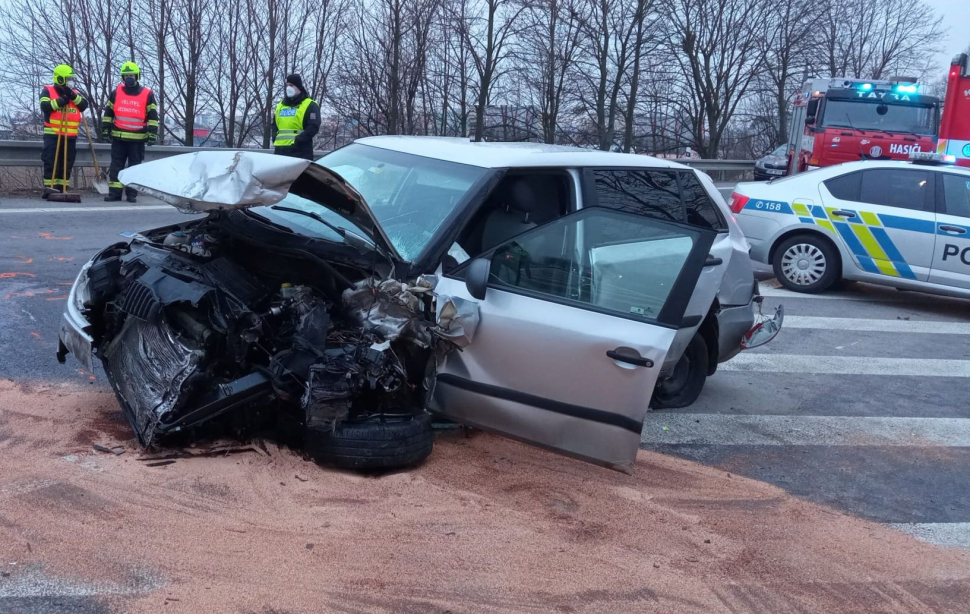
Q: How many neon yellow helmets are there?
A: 2